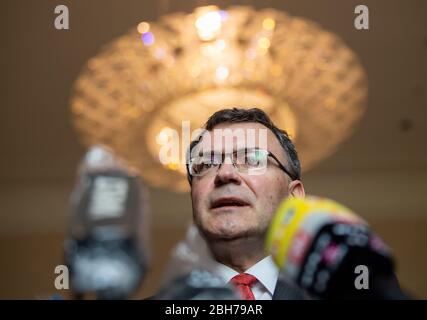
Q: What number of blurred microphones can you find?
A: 3